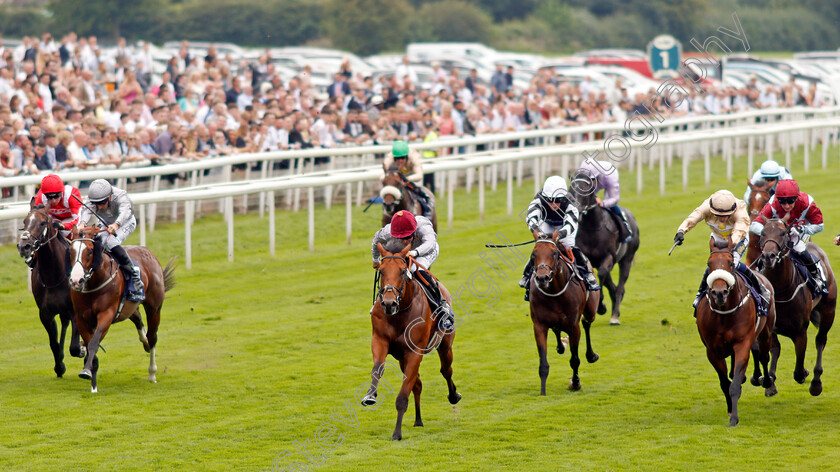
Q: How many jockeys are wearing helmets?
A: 9